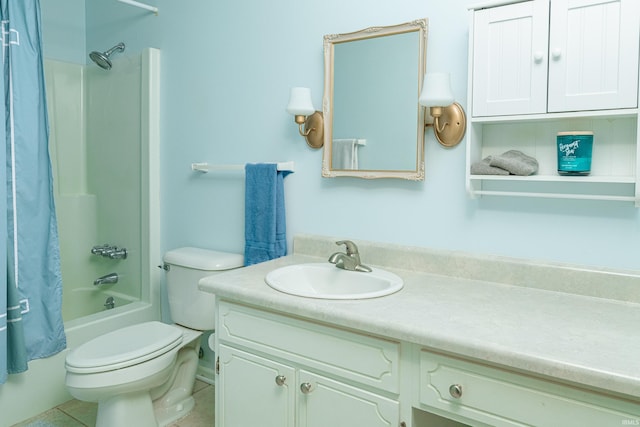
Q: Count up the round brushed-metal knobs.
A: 3